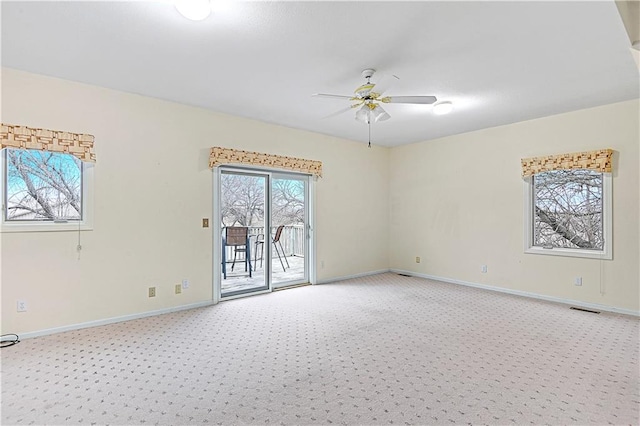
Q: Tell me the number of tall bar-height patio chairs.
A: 2